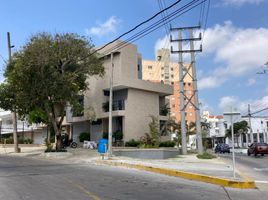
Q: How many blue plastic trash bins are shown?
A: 1